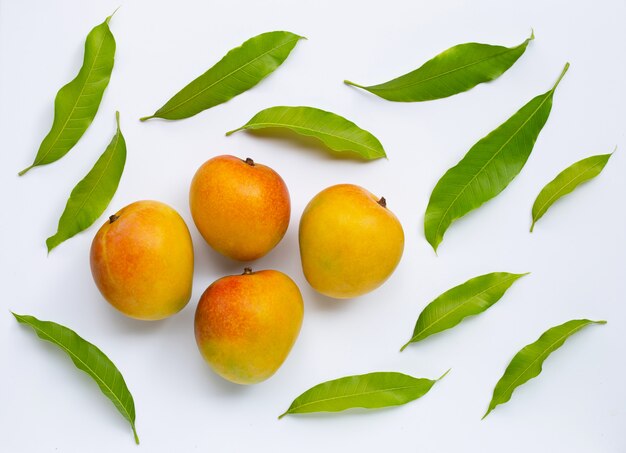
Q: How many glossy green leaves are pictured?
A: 11